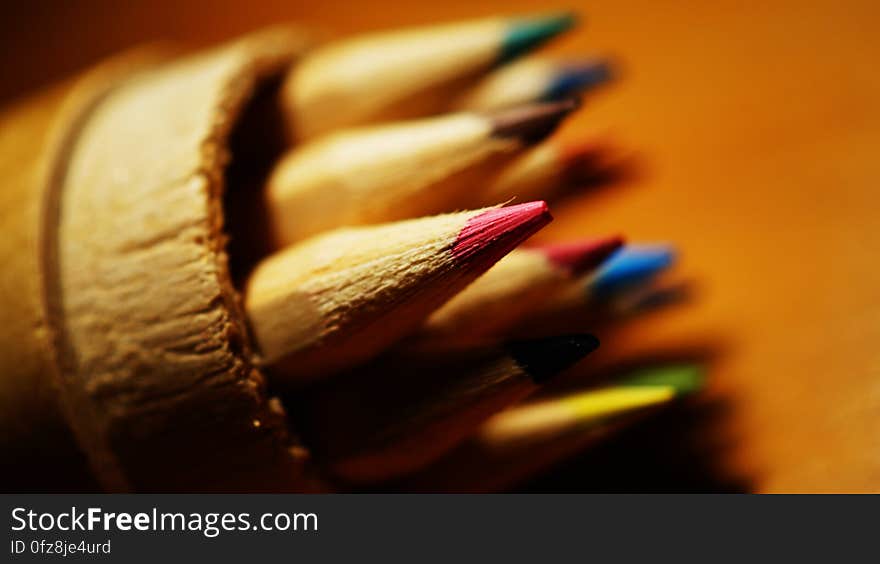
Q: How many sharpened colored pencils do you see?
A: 11